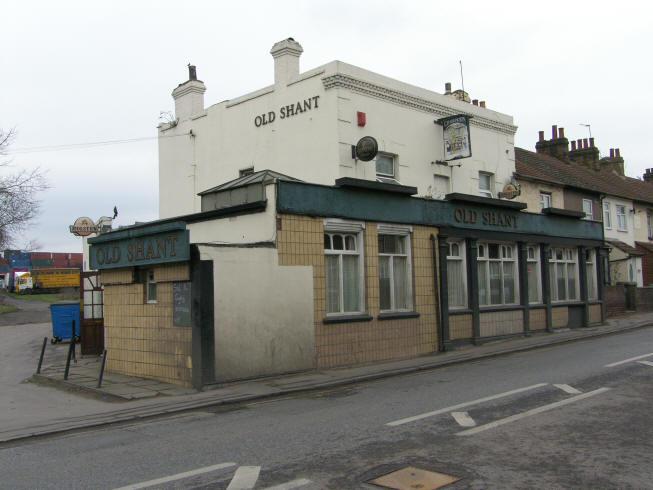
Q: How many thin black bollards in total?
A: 4